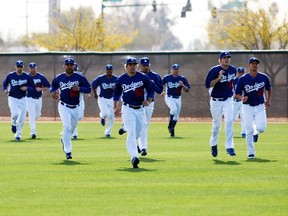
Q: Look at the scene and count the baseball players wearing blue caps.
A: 11